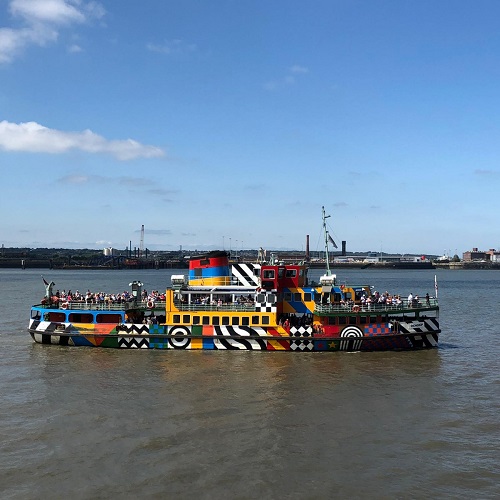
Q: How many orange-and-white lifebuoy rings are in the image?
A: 3